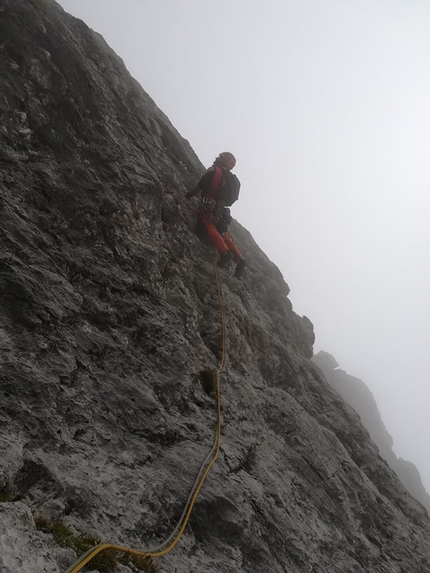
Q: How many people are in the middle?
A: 1